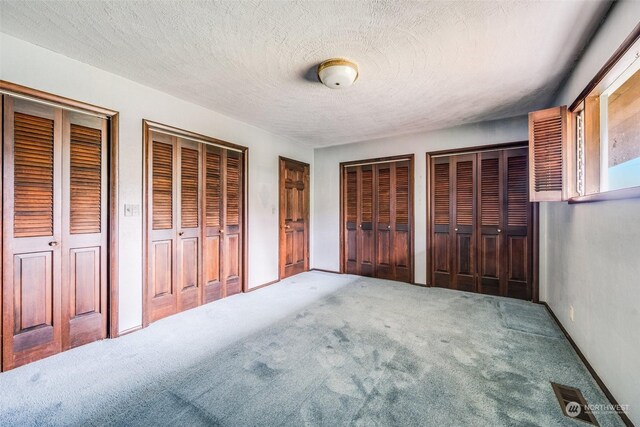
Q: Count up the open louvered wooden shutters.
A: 1